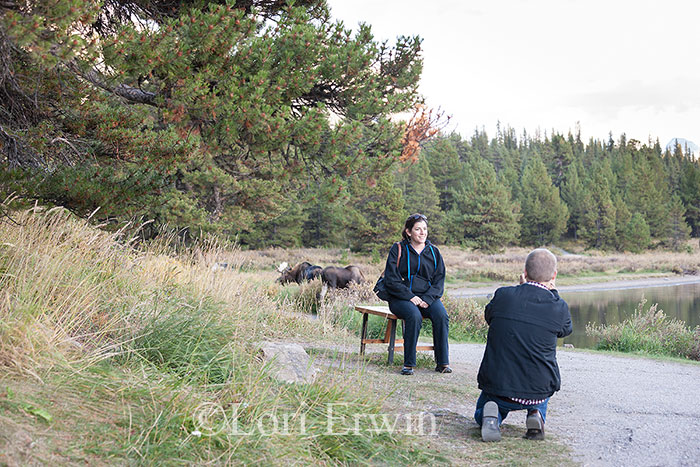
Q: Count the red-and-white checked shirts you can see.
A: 1